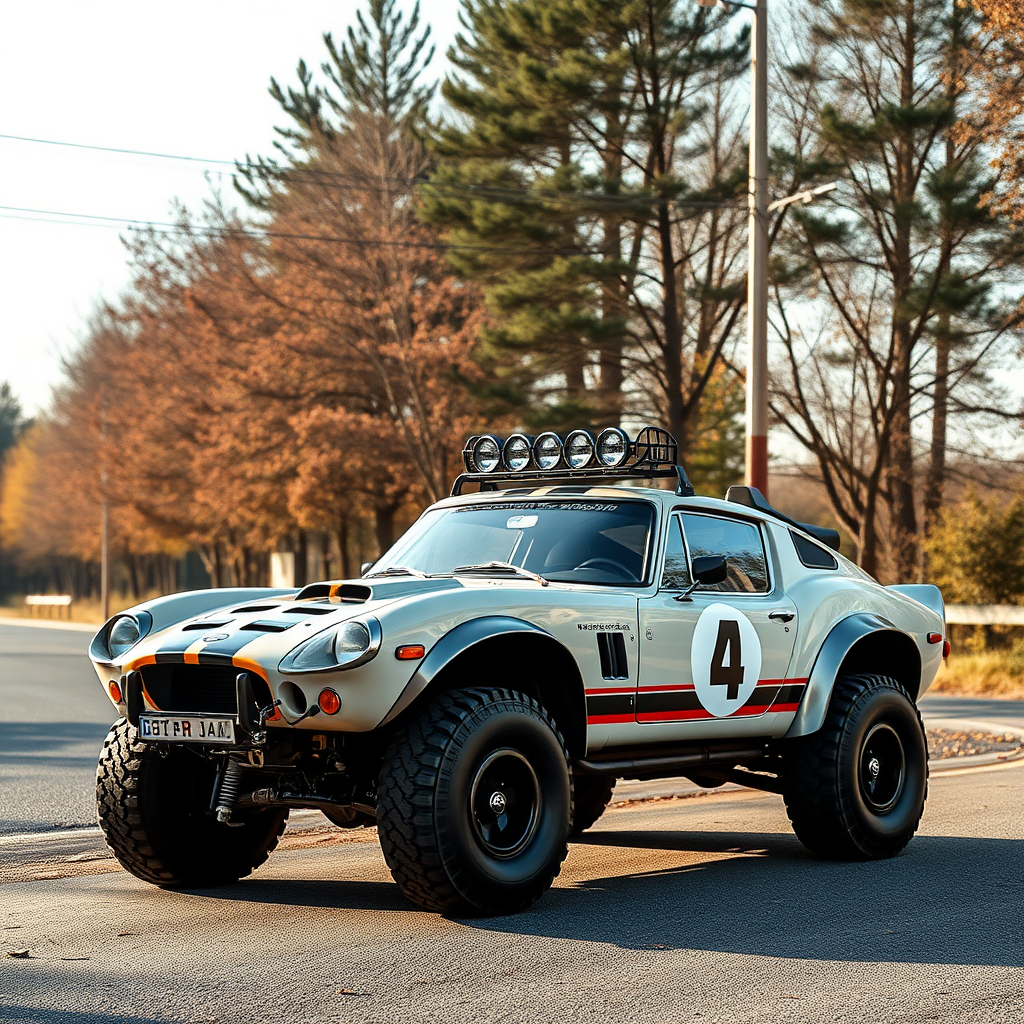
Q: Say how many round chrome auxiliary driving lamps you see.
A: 5